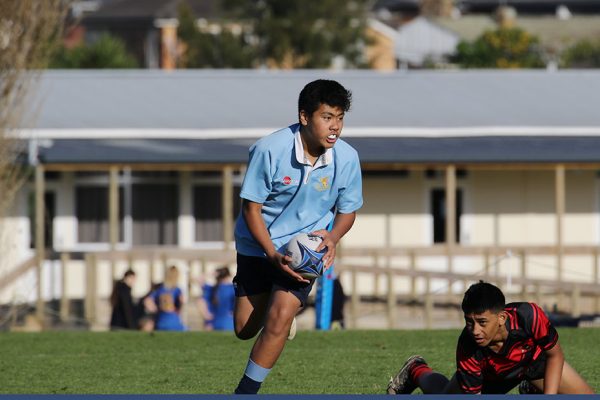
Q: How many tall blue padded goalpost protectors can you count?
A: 1